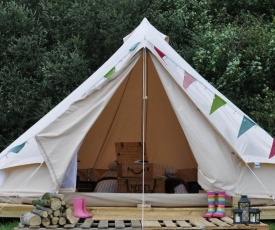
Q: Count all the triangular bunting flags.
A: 8